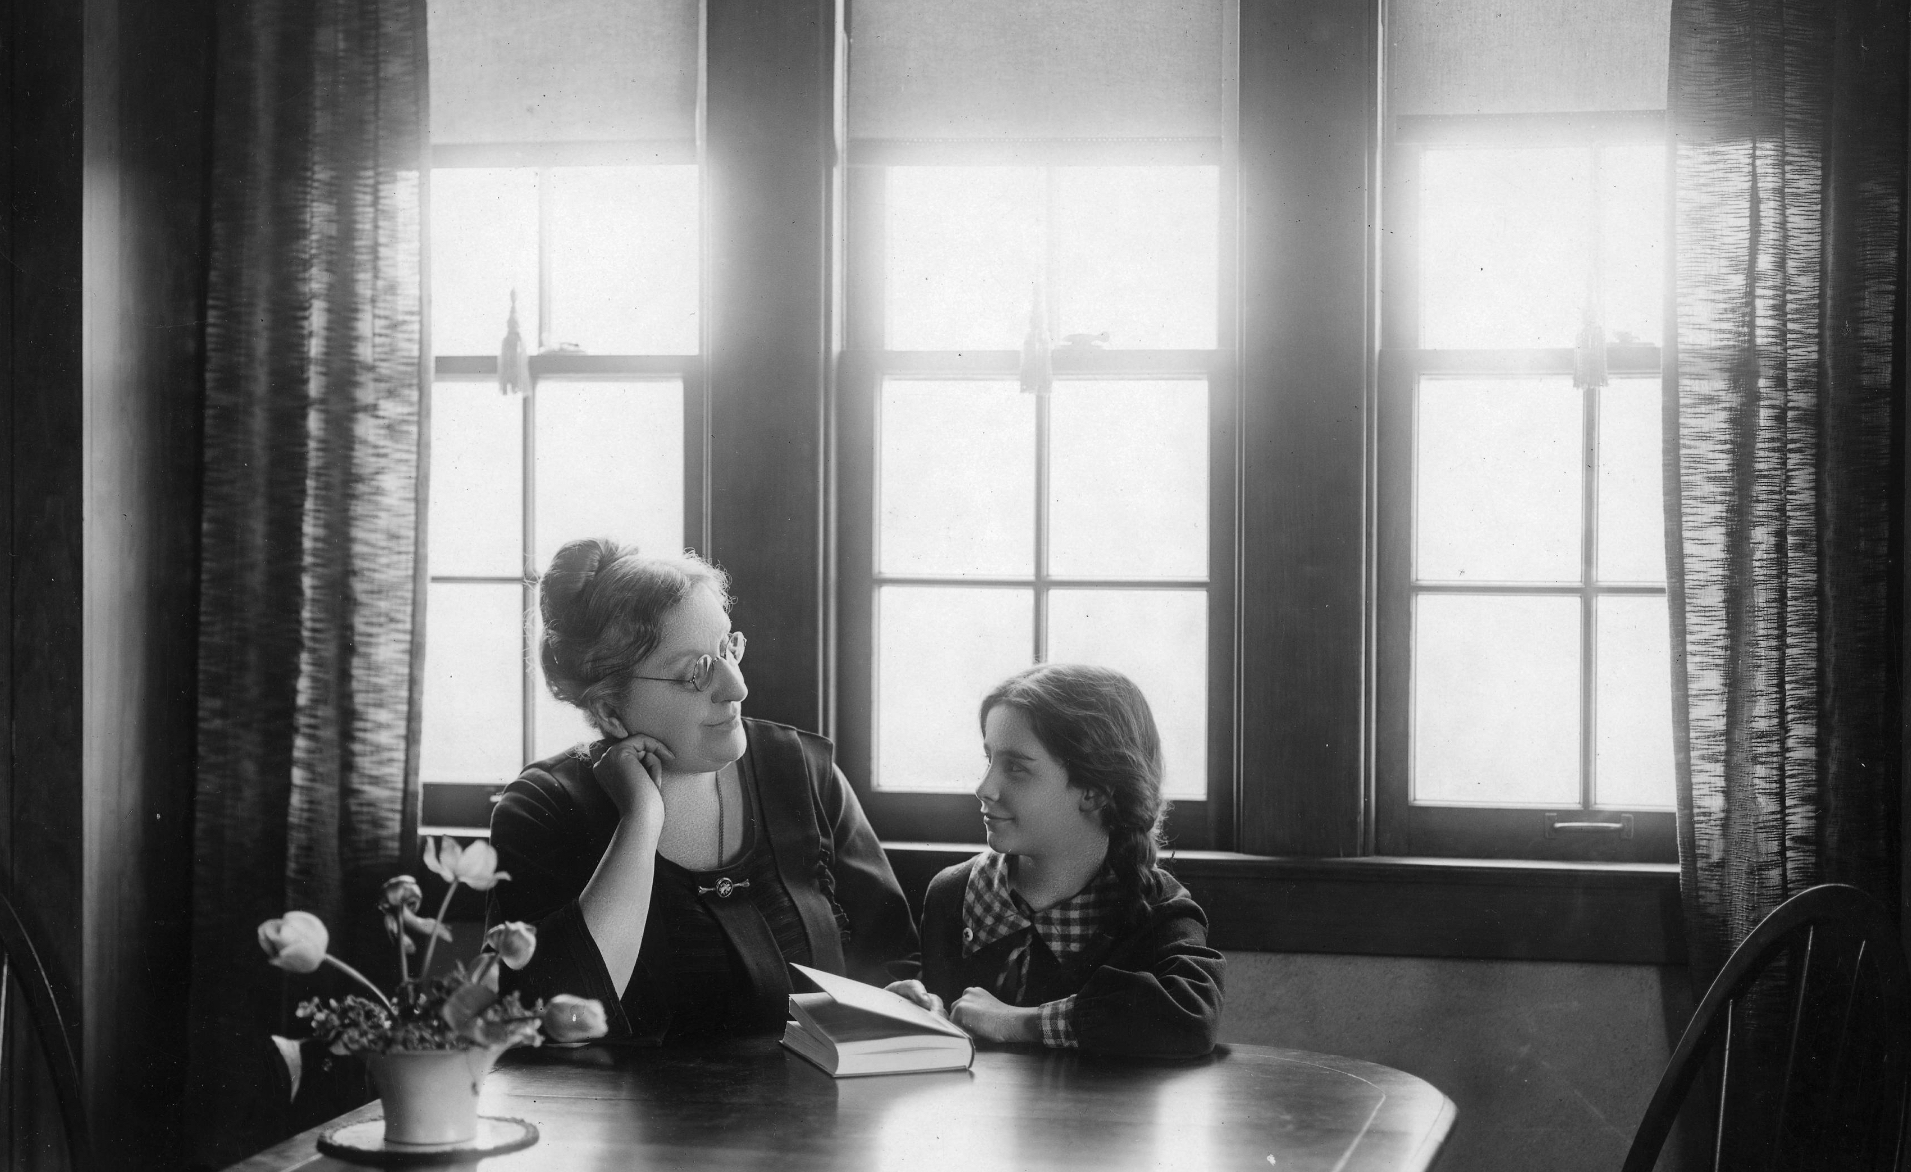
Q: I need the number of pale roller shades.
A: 3